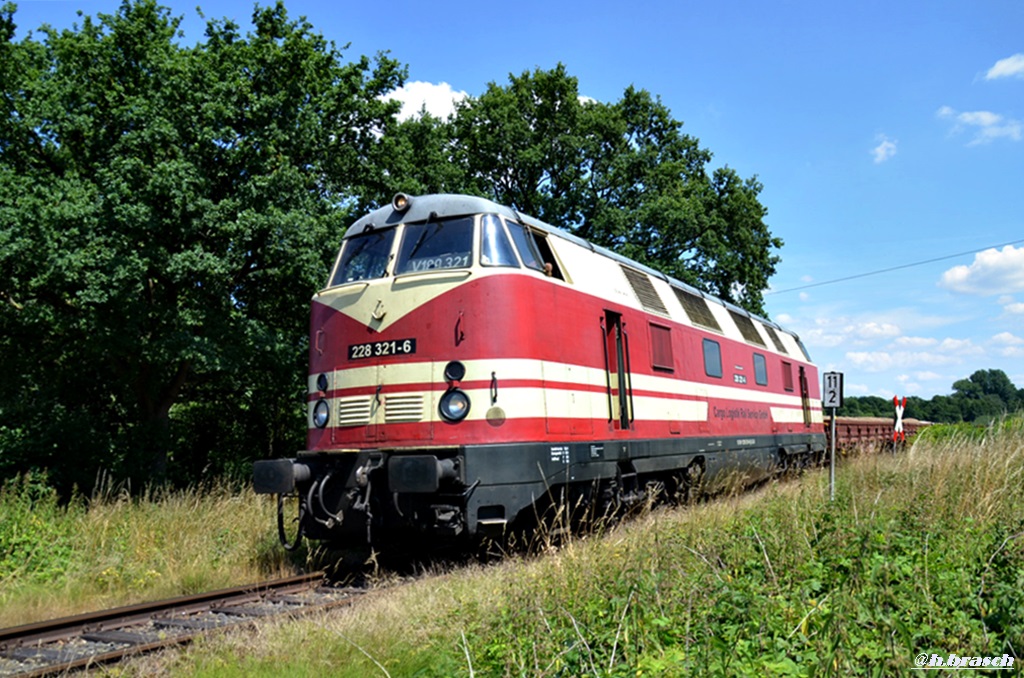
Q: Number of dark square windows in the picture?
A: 2